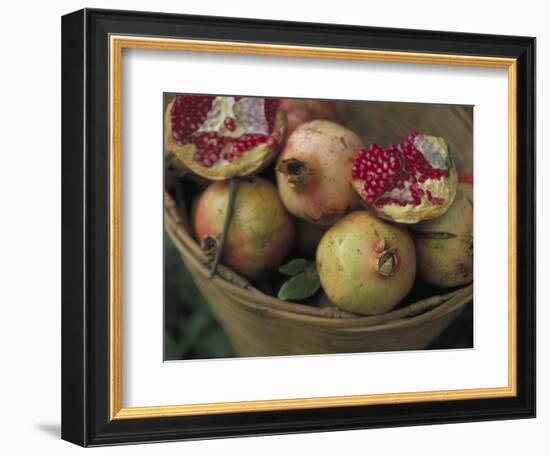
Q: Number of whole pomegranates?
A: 4